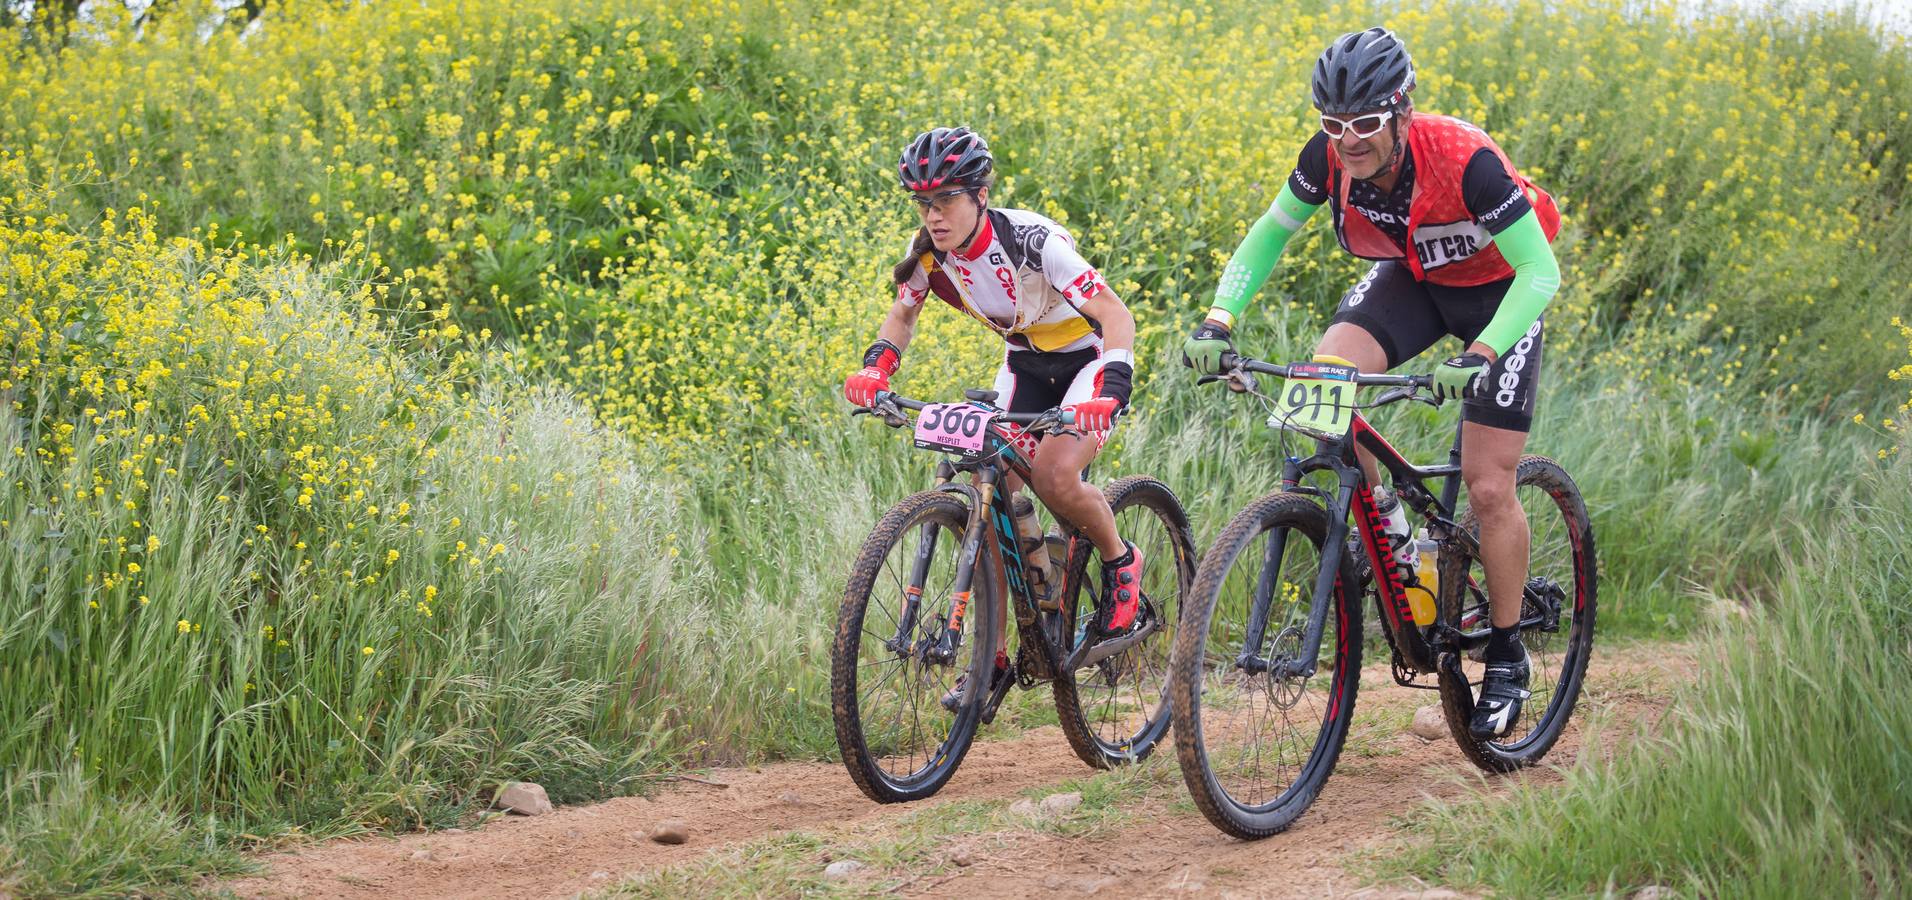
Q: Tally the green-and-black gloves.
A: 2